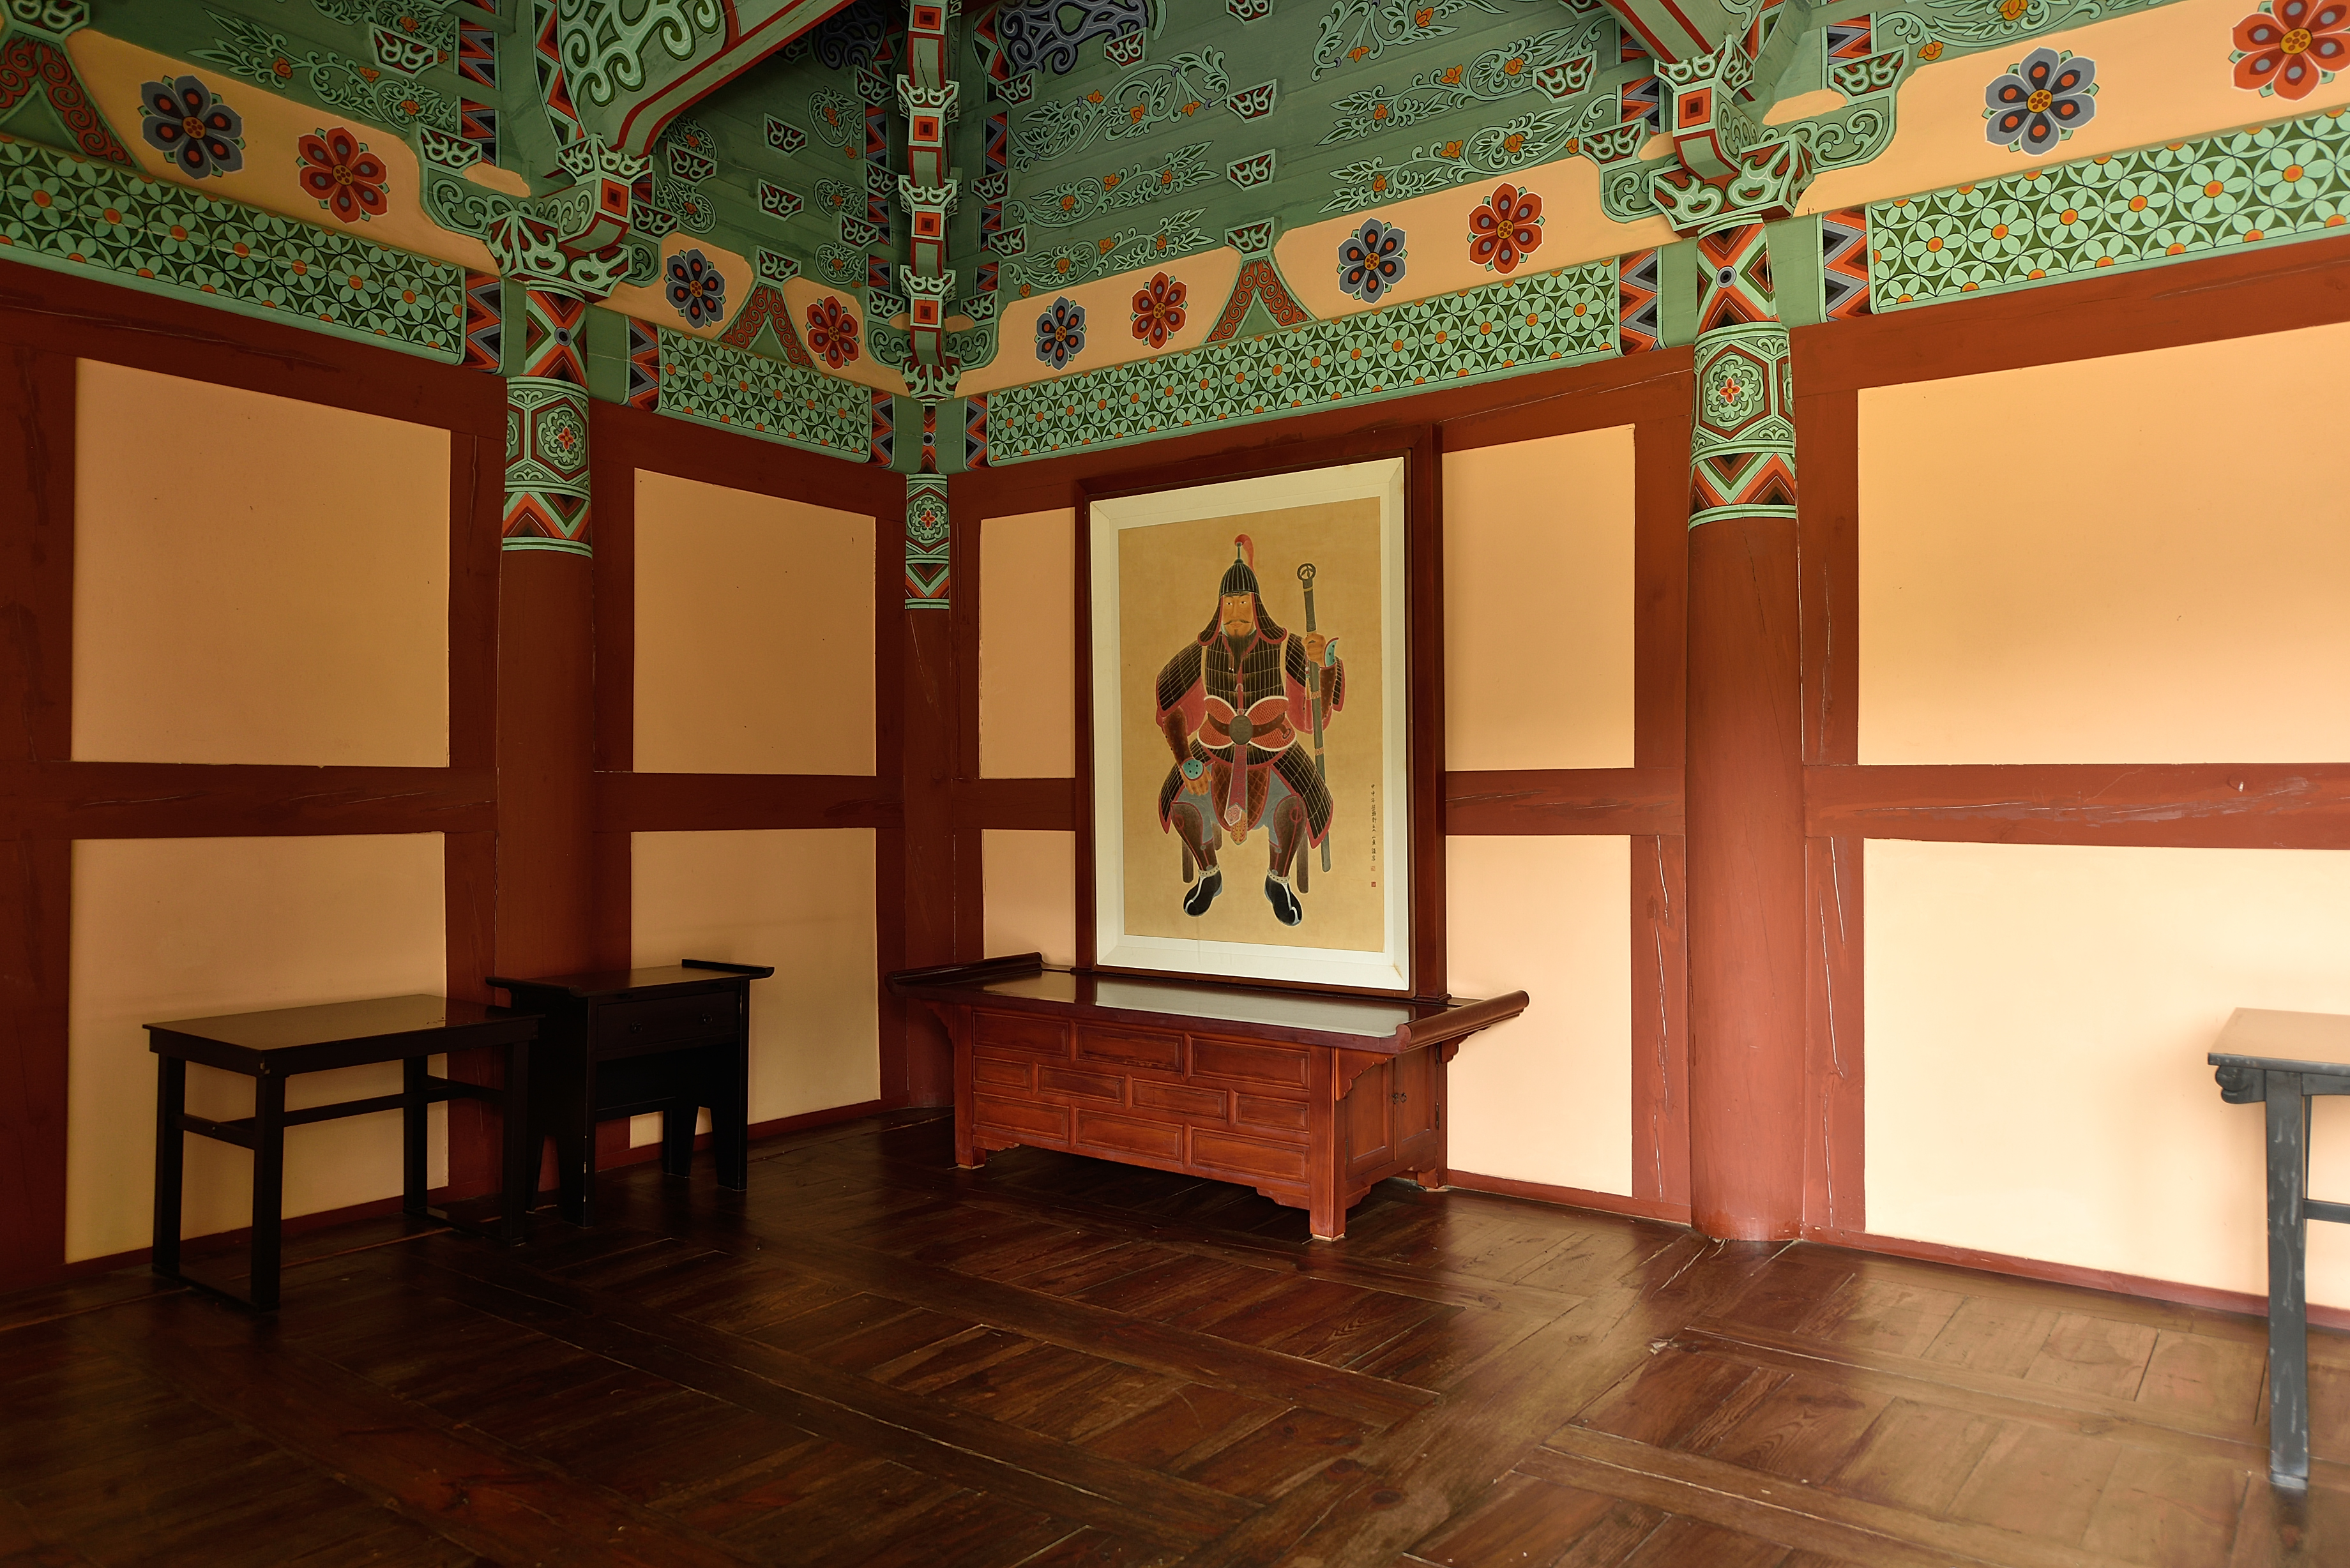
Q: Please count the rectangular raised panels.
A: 10